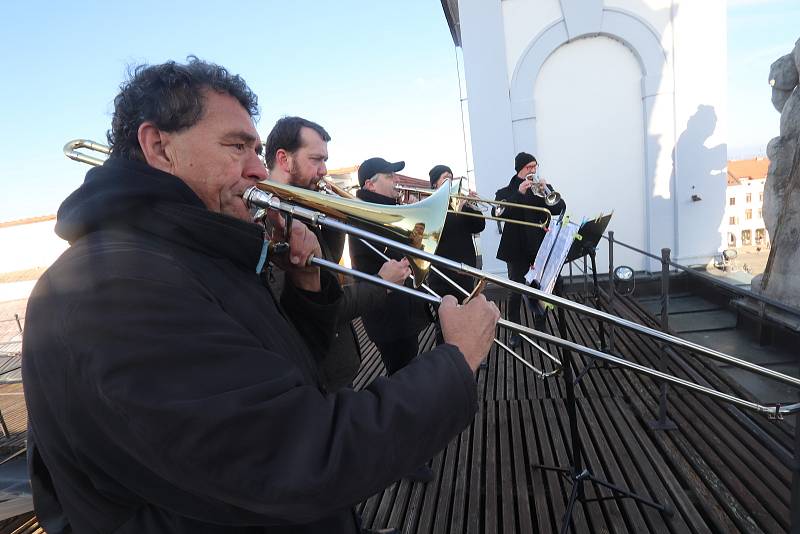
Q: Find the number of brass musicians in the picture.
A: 5